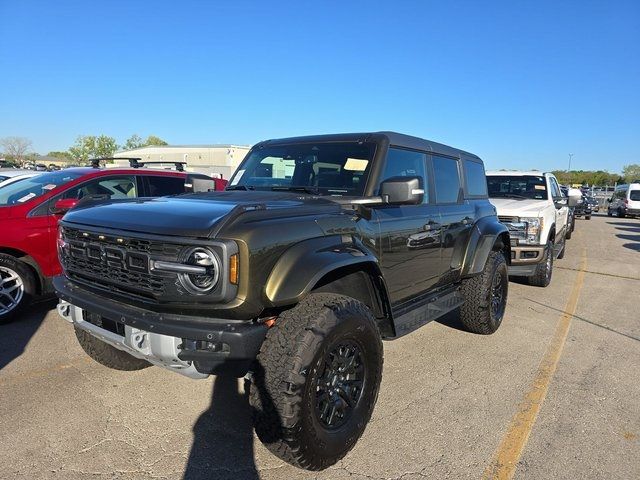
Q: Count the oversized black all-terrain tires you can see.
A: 3